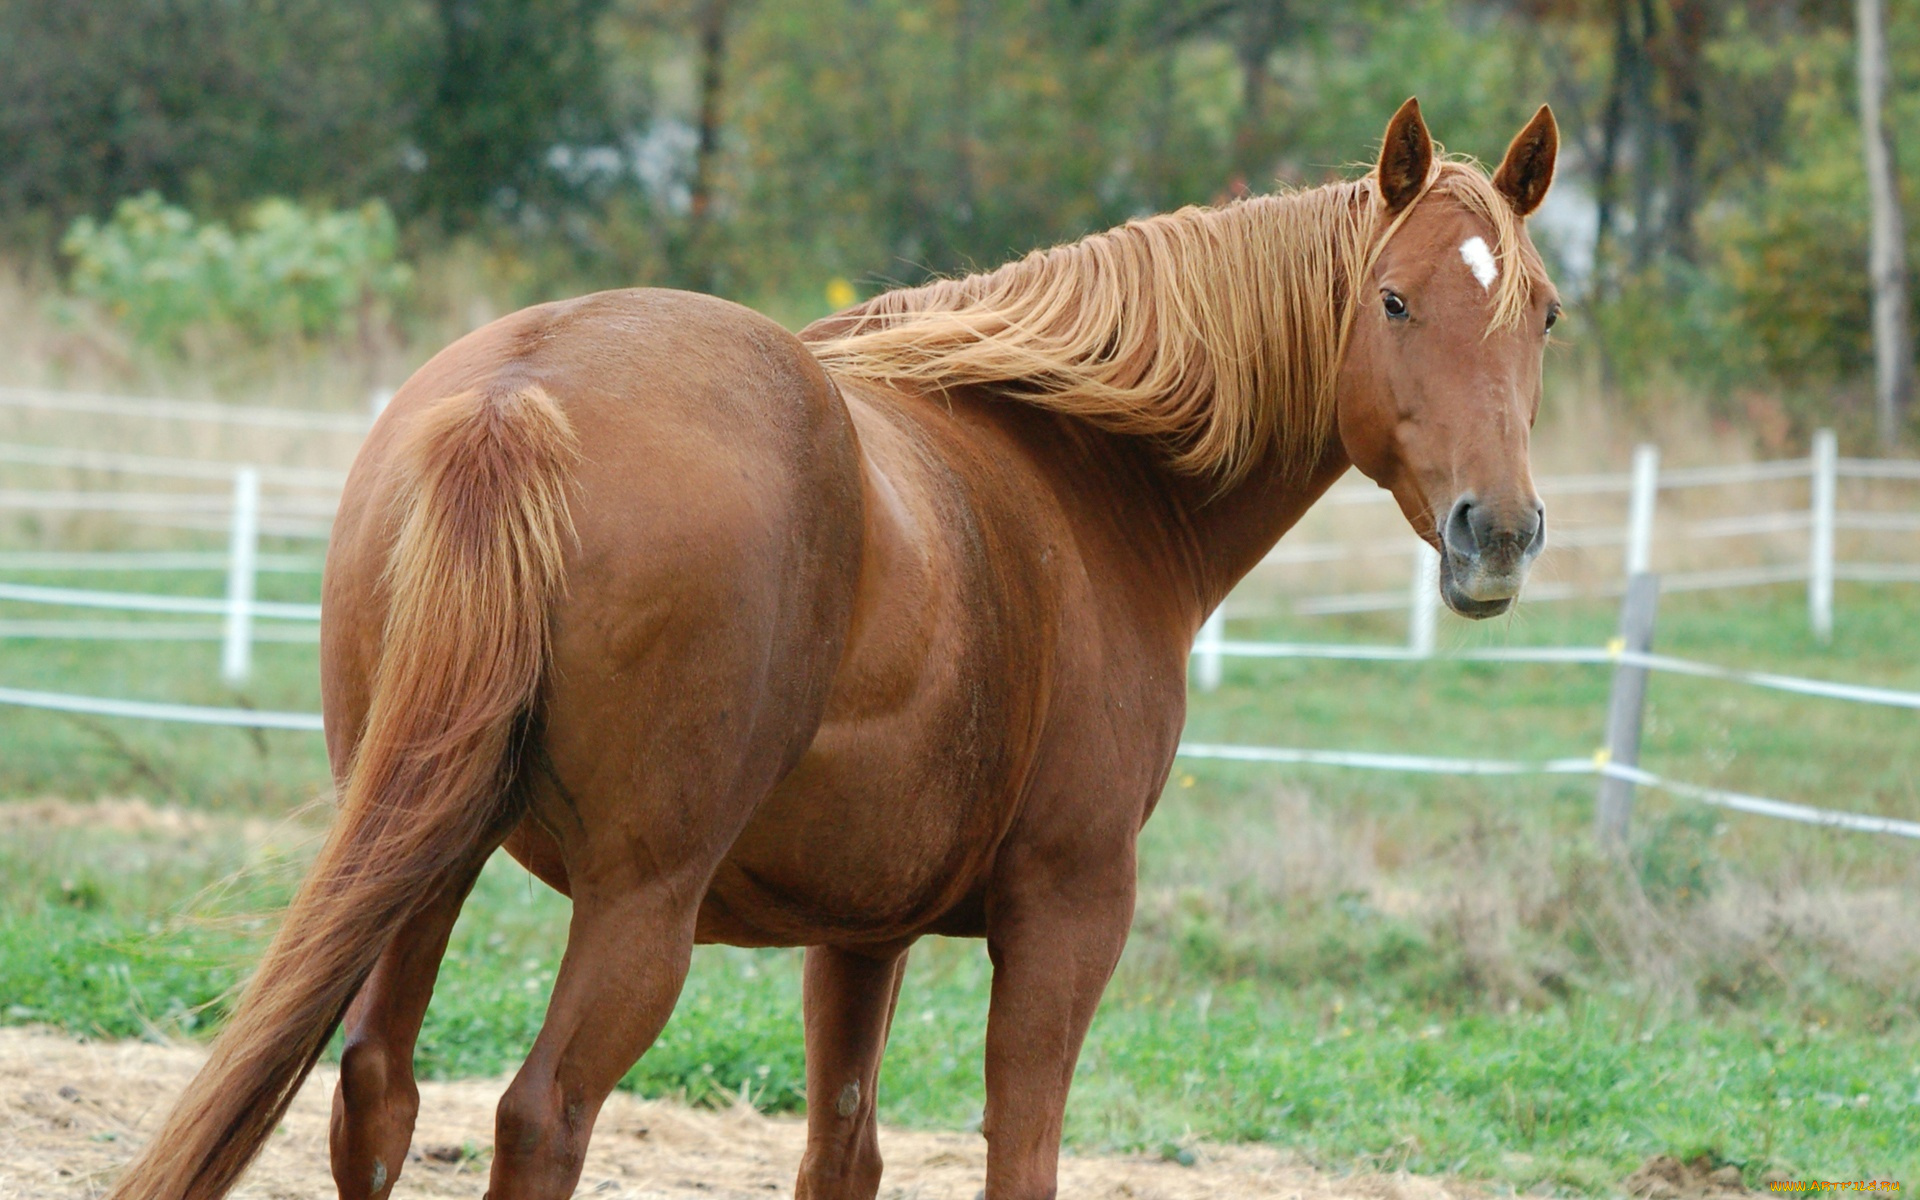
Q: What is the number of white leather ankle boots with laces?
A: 0